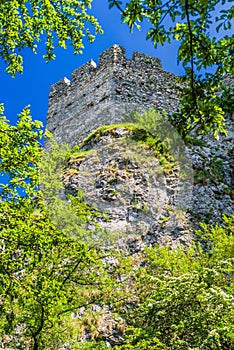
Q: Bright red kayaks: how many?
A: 0